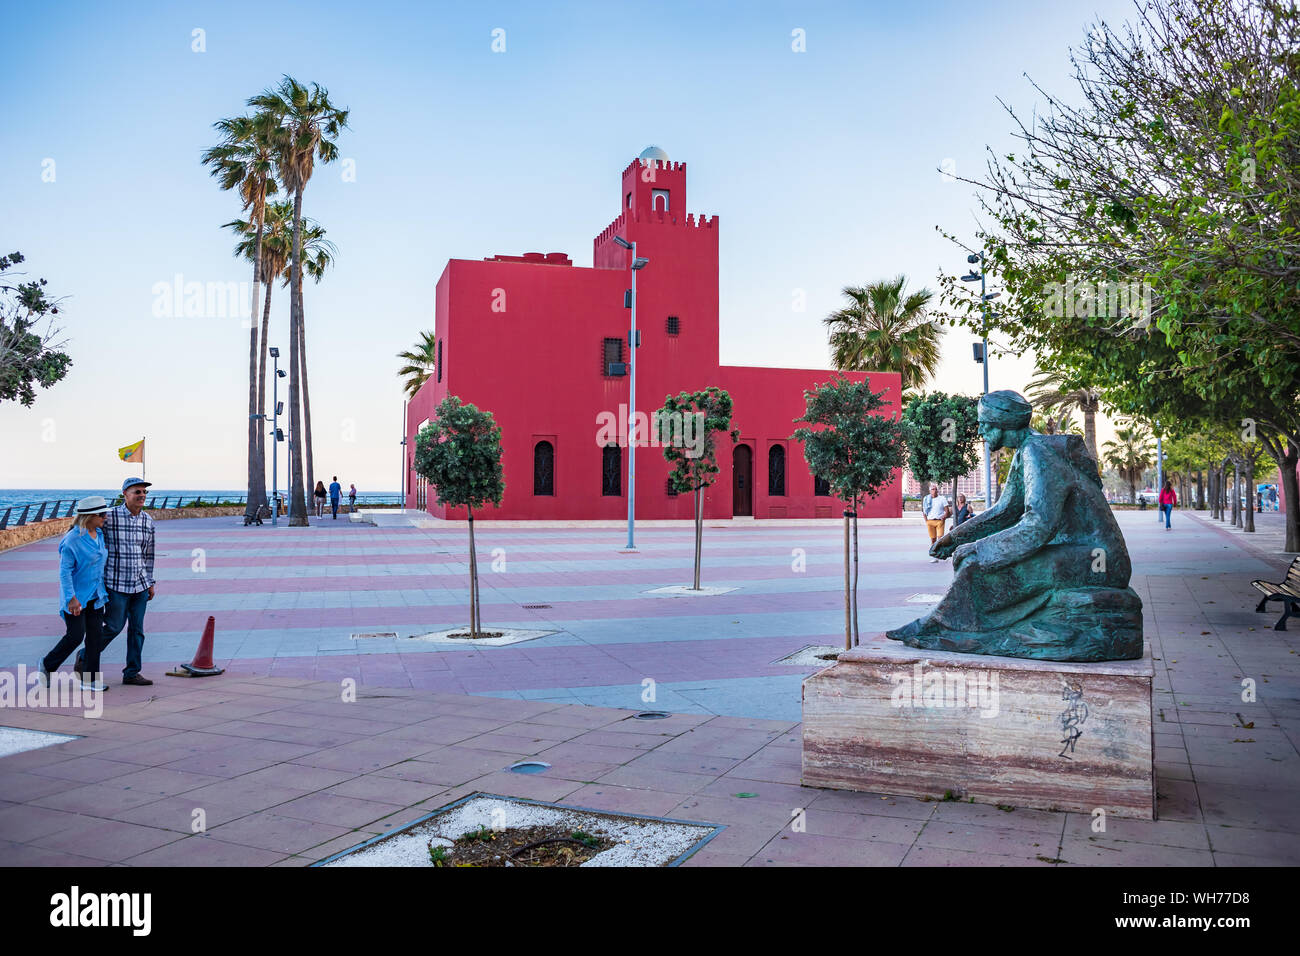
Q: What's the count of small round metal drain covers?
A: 2